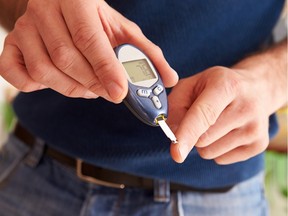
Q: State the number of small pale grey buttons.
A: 3